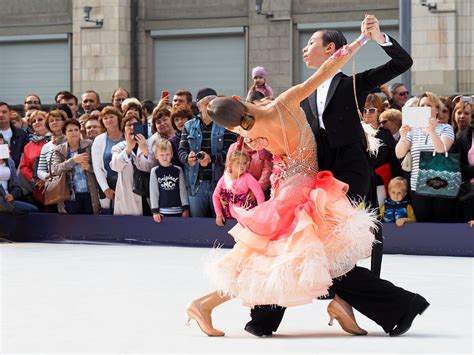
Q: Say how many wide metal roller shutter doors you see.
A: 3